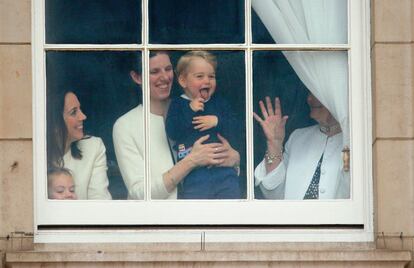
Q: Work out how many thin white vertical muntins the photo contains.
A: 2